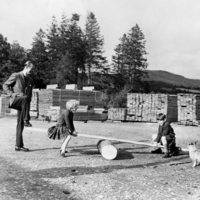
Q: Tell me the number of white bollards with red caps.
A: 0